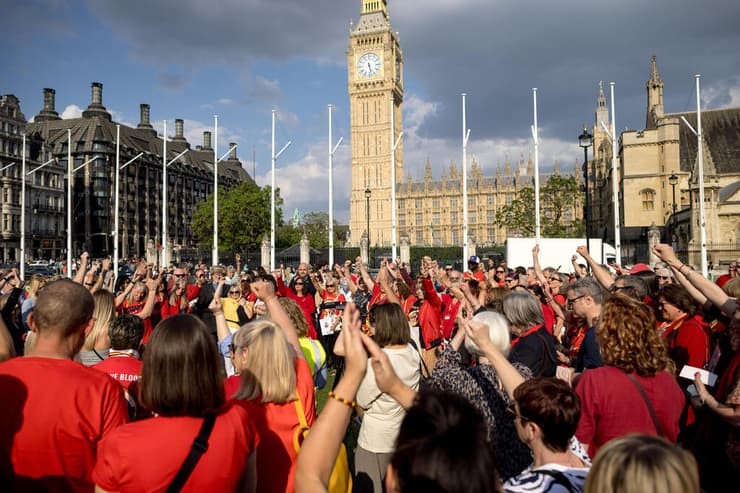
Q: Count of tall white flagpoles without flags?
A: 12